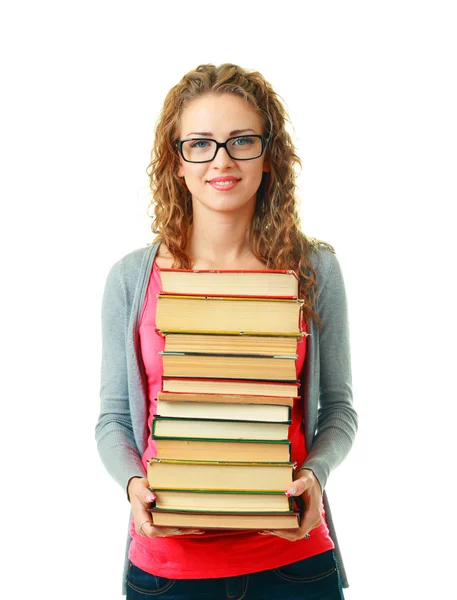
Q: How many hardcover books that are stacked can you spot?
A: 12